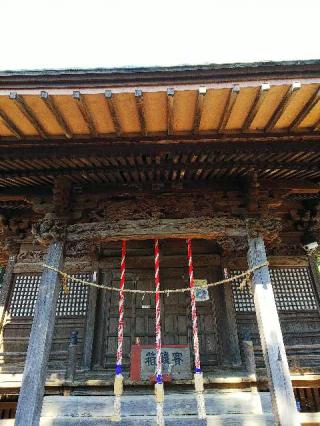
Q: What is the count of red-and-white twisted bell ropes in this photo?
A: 3